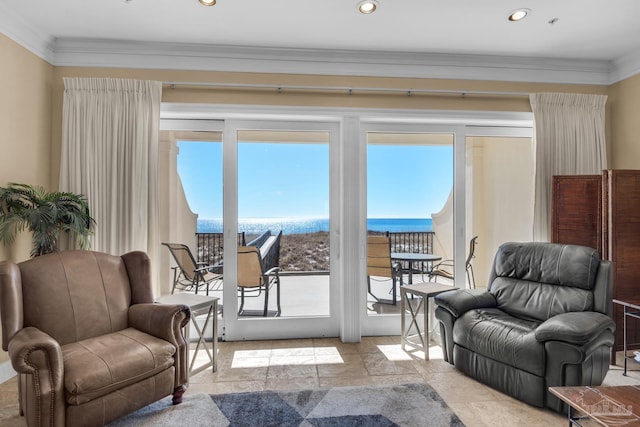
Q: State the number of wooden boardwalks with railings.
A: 1